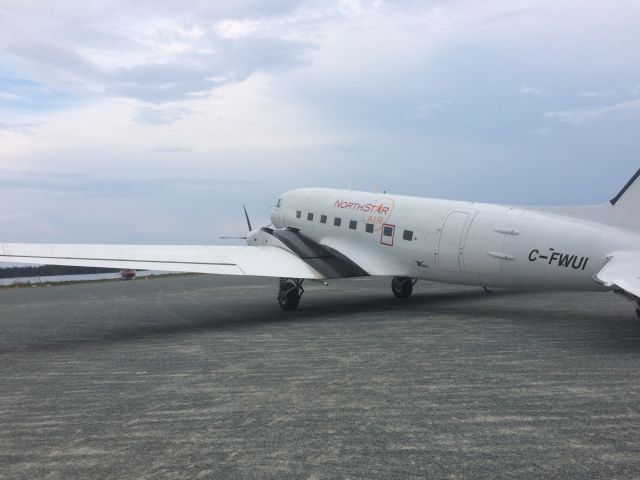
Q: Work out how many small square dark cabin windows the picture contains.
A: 8